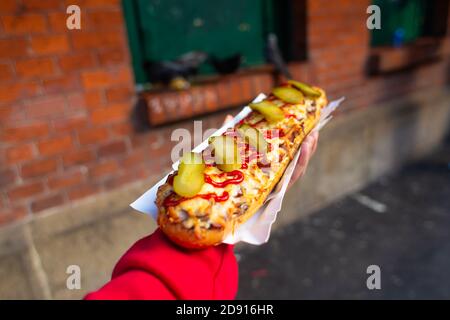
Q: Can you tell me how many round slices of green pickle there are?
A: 6